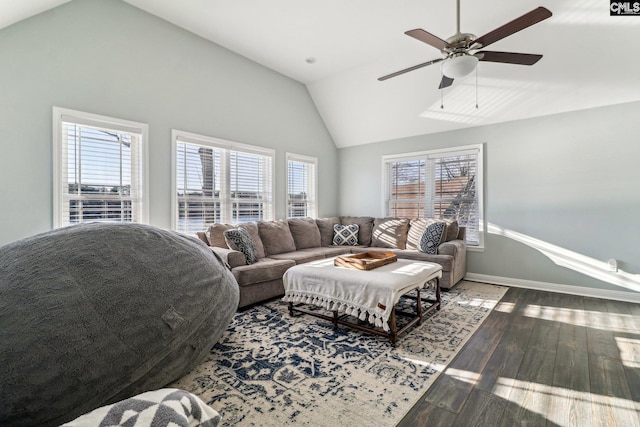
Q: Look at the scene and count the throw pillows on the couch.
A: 3